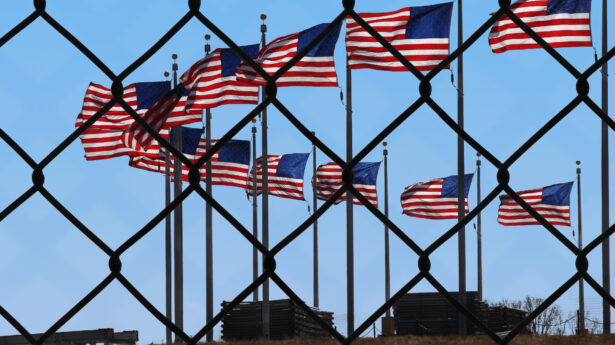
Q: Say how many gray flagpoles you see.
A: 12